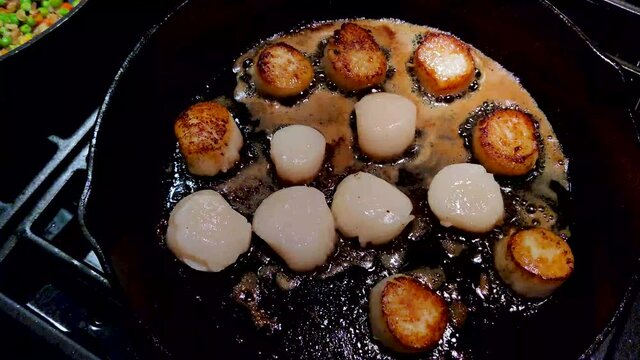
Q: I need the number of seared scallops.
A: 7